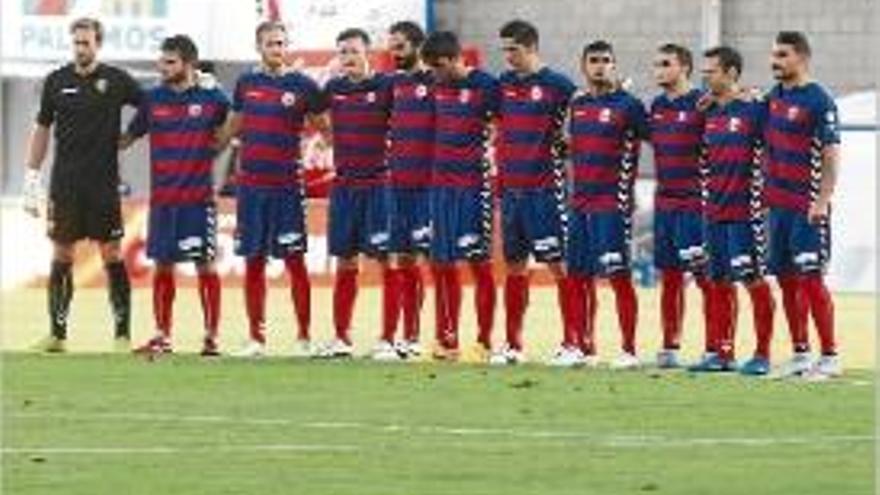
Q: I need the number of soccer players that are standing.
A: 11